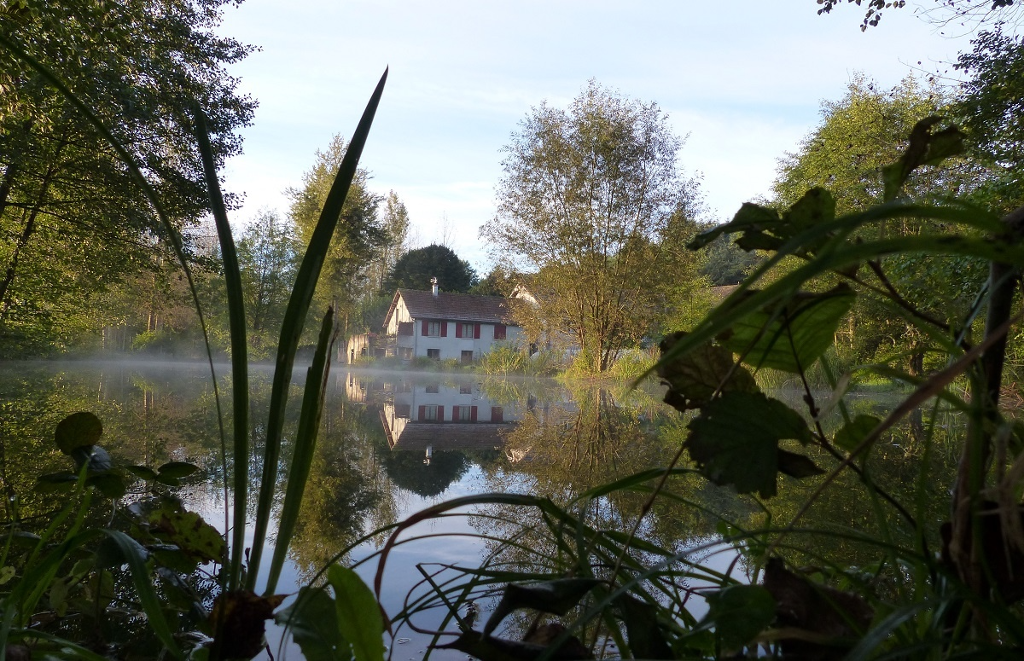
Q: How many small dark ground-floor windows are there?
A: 2